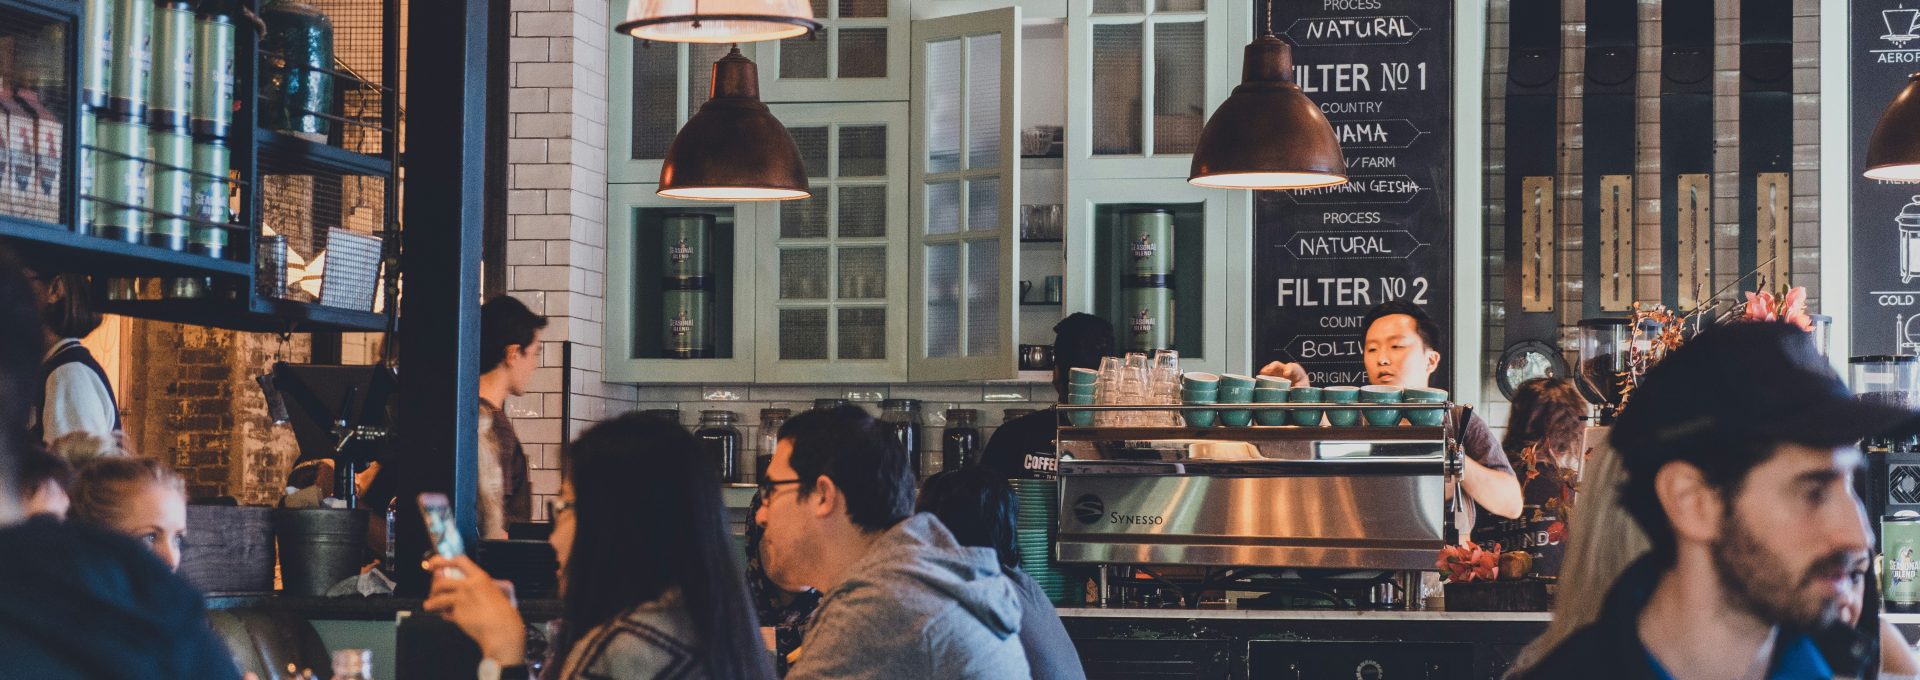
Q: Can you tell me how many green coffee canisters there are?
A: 13